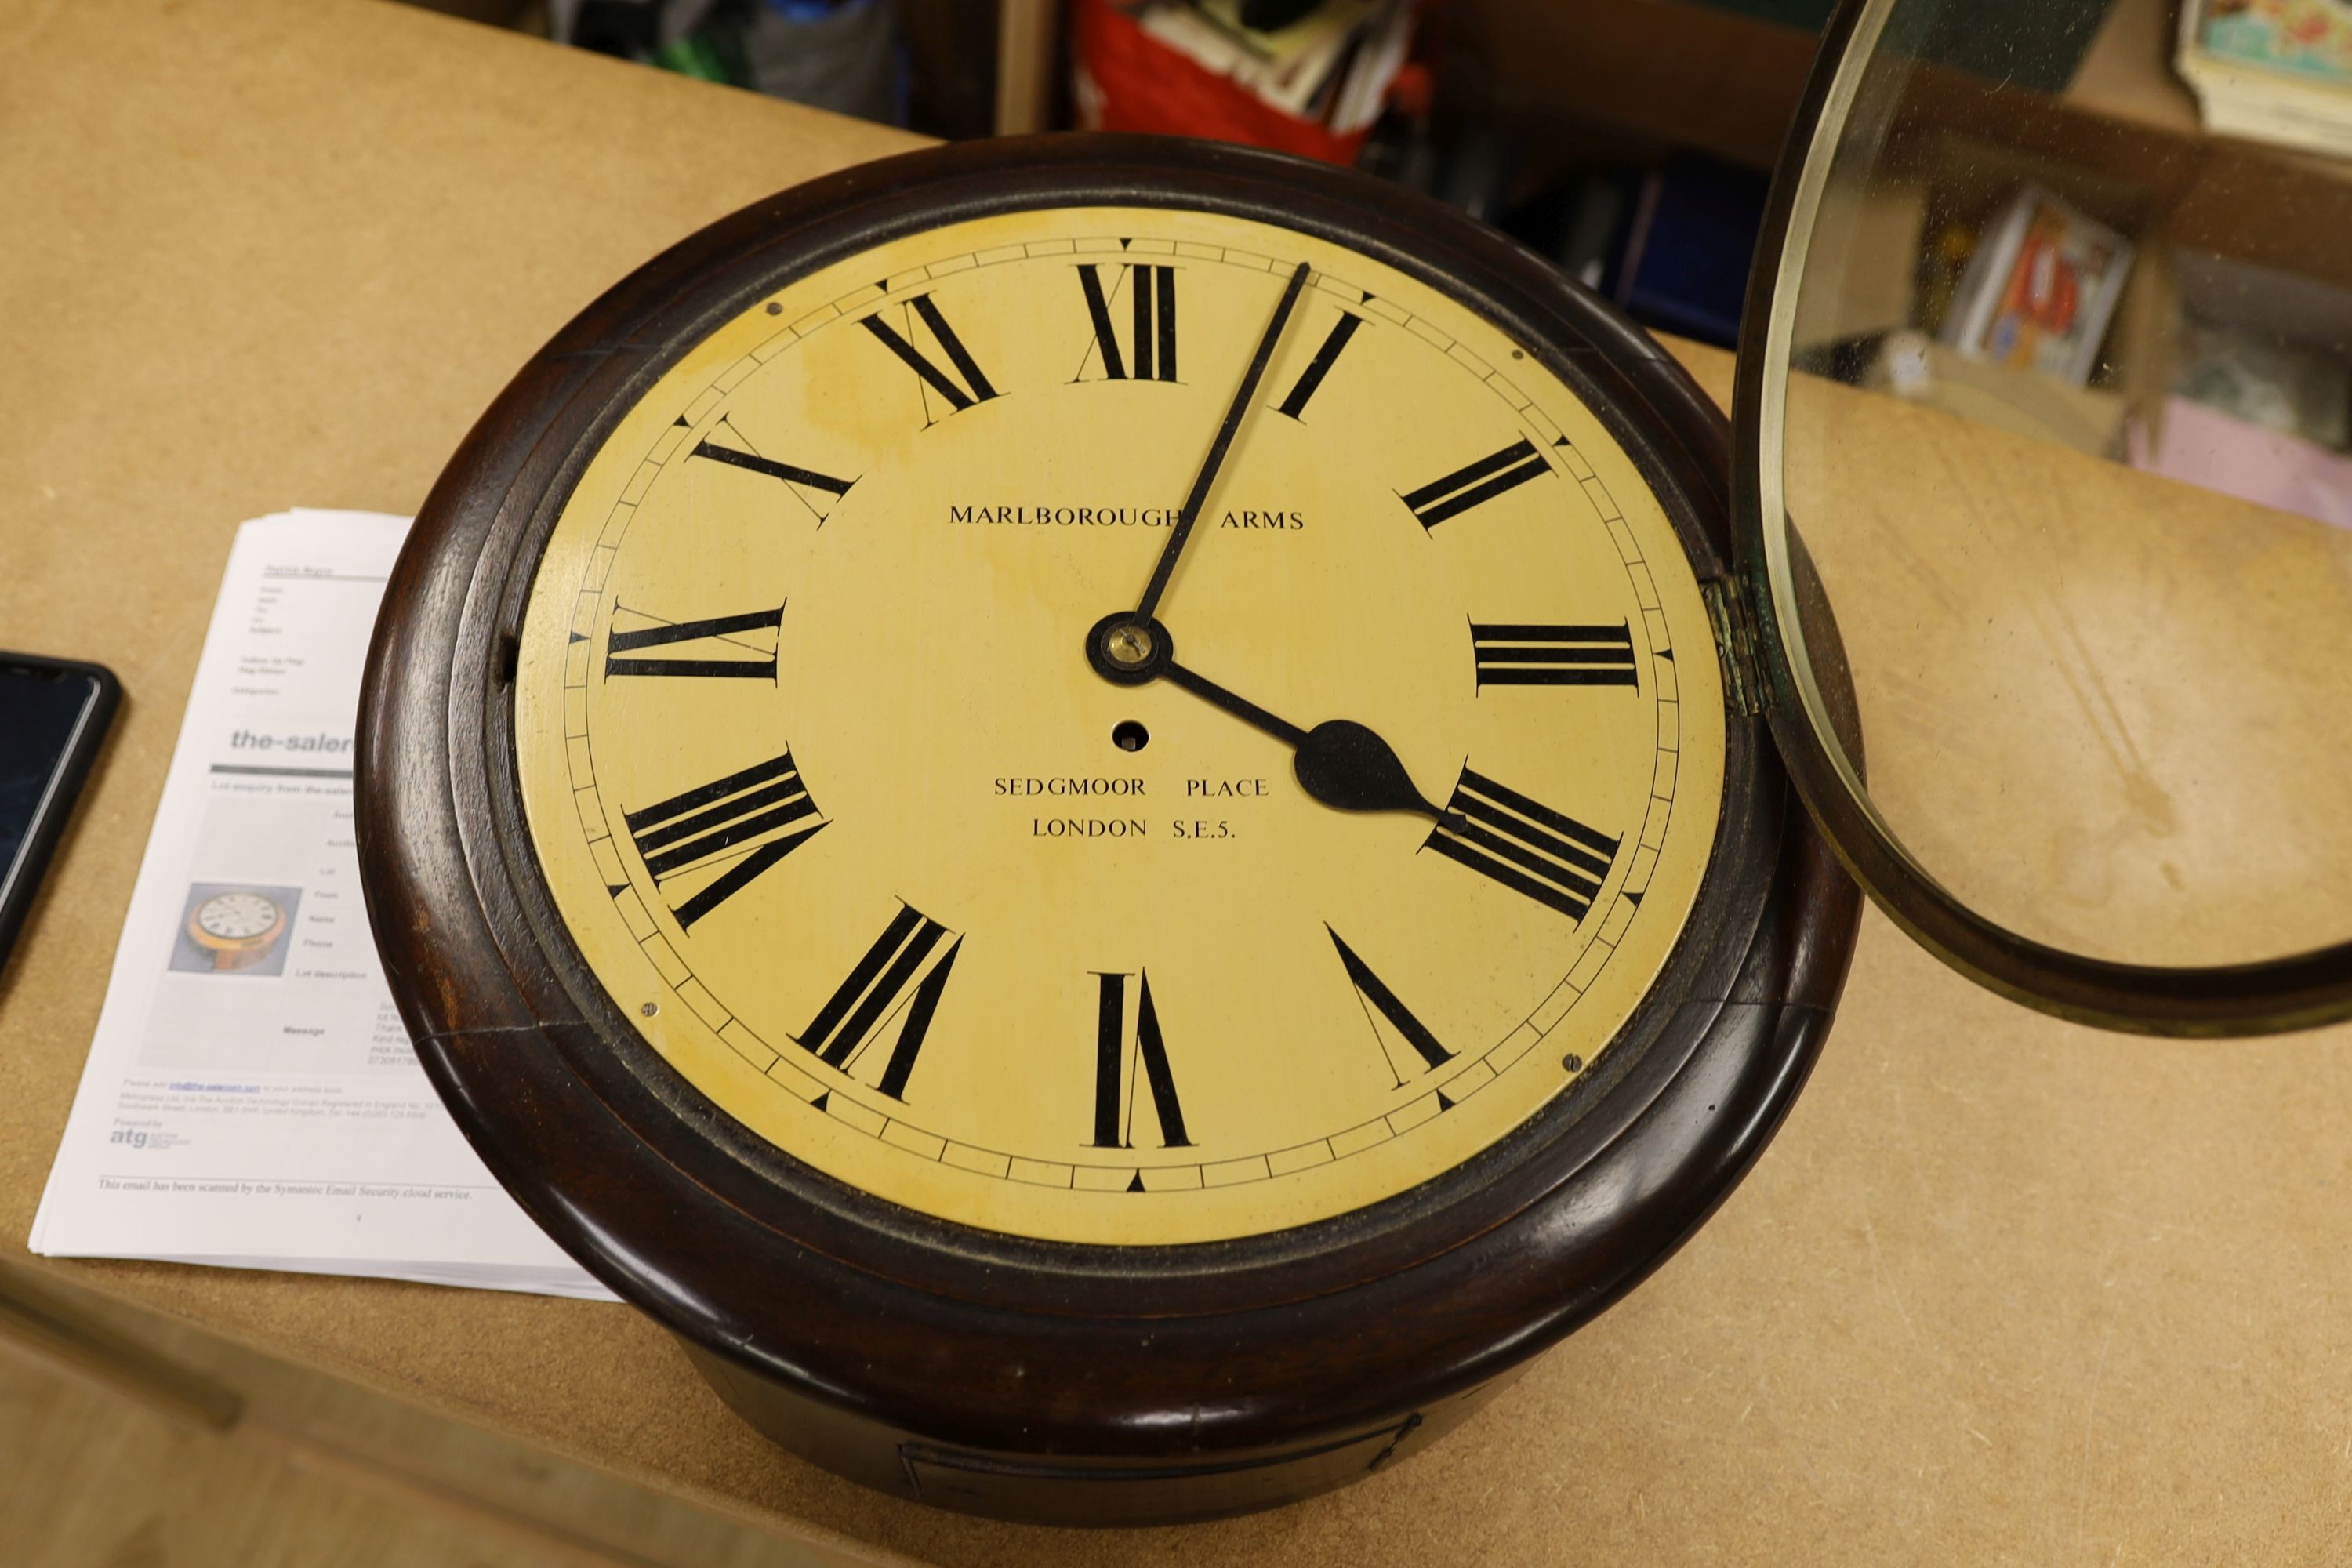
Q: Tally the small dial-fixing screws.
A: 4